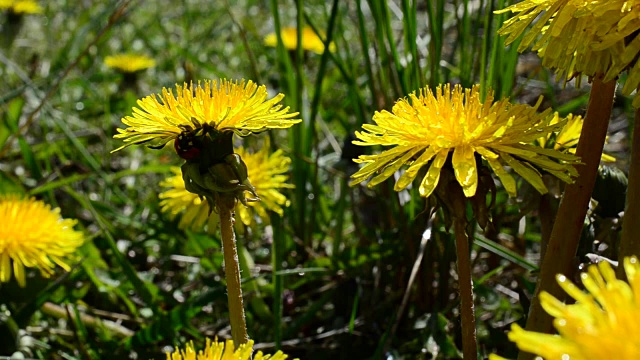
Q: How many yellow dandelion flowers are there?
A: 11